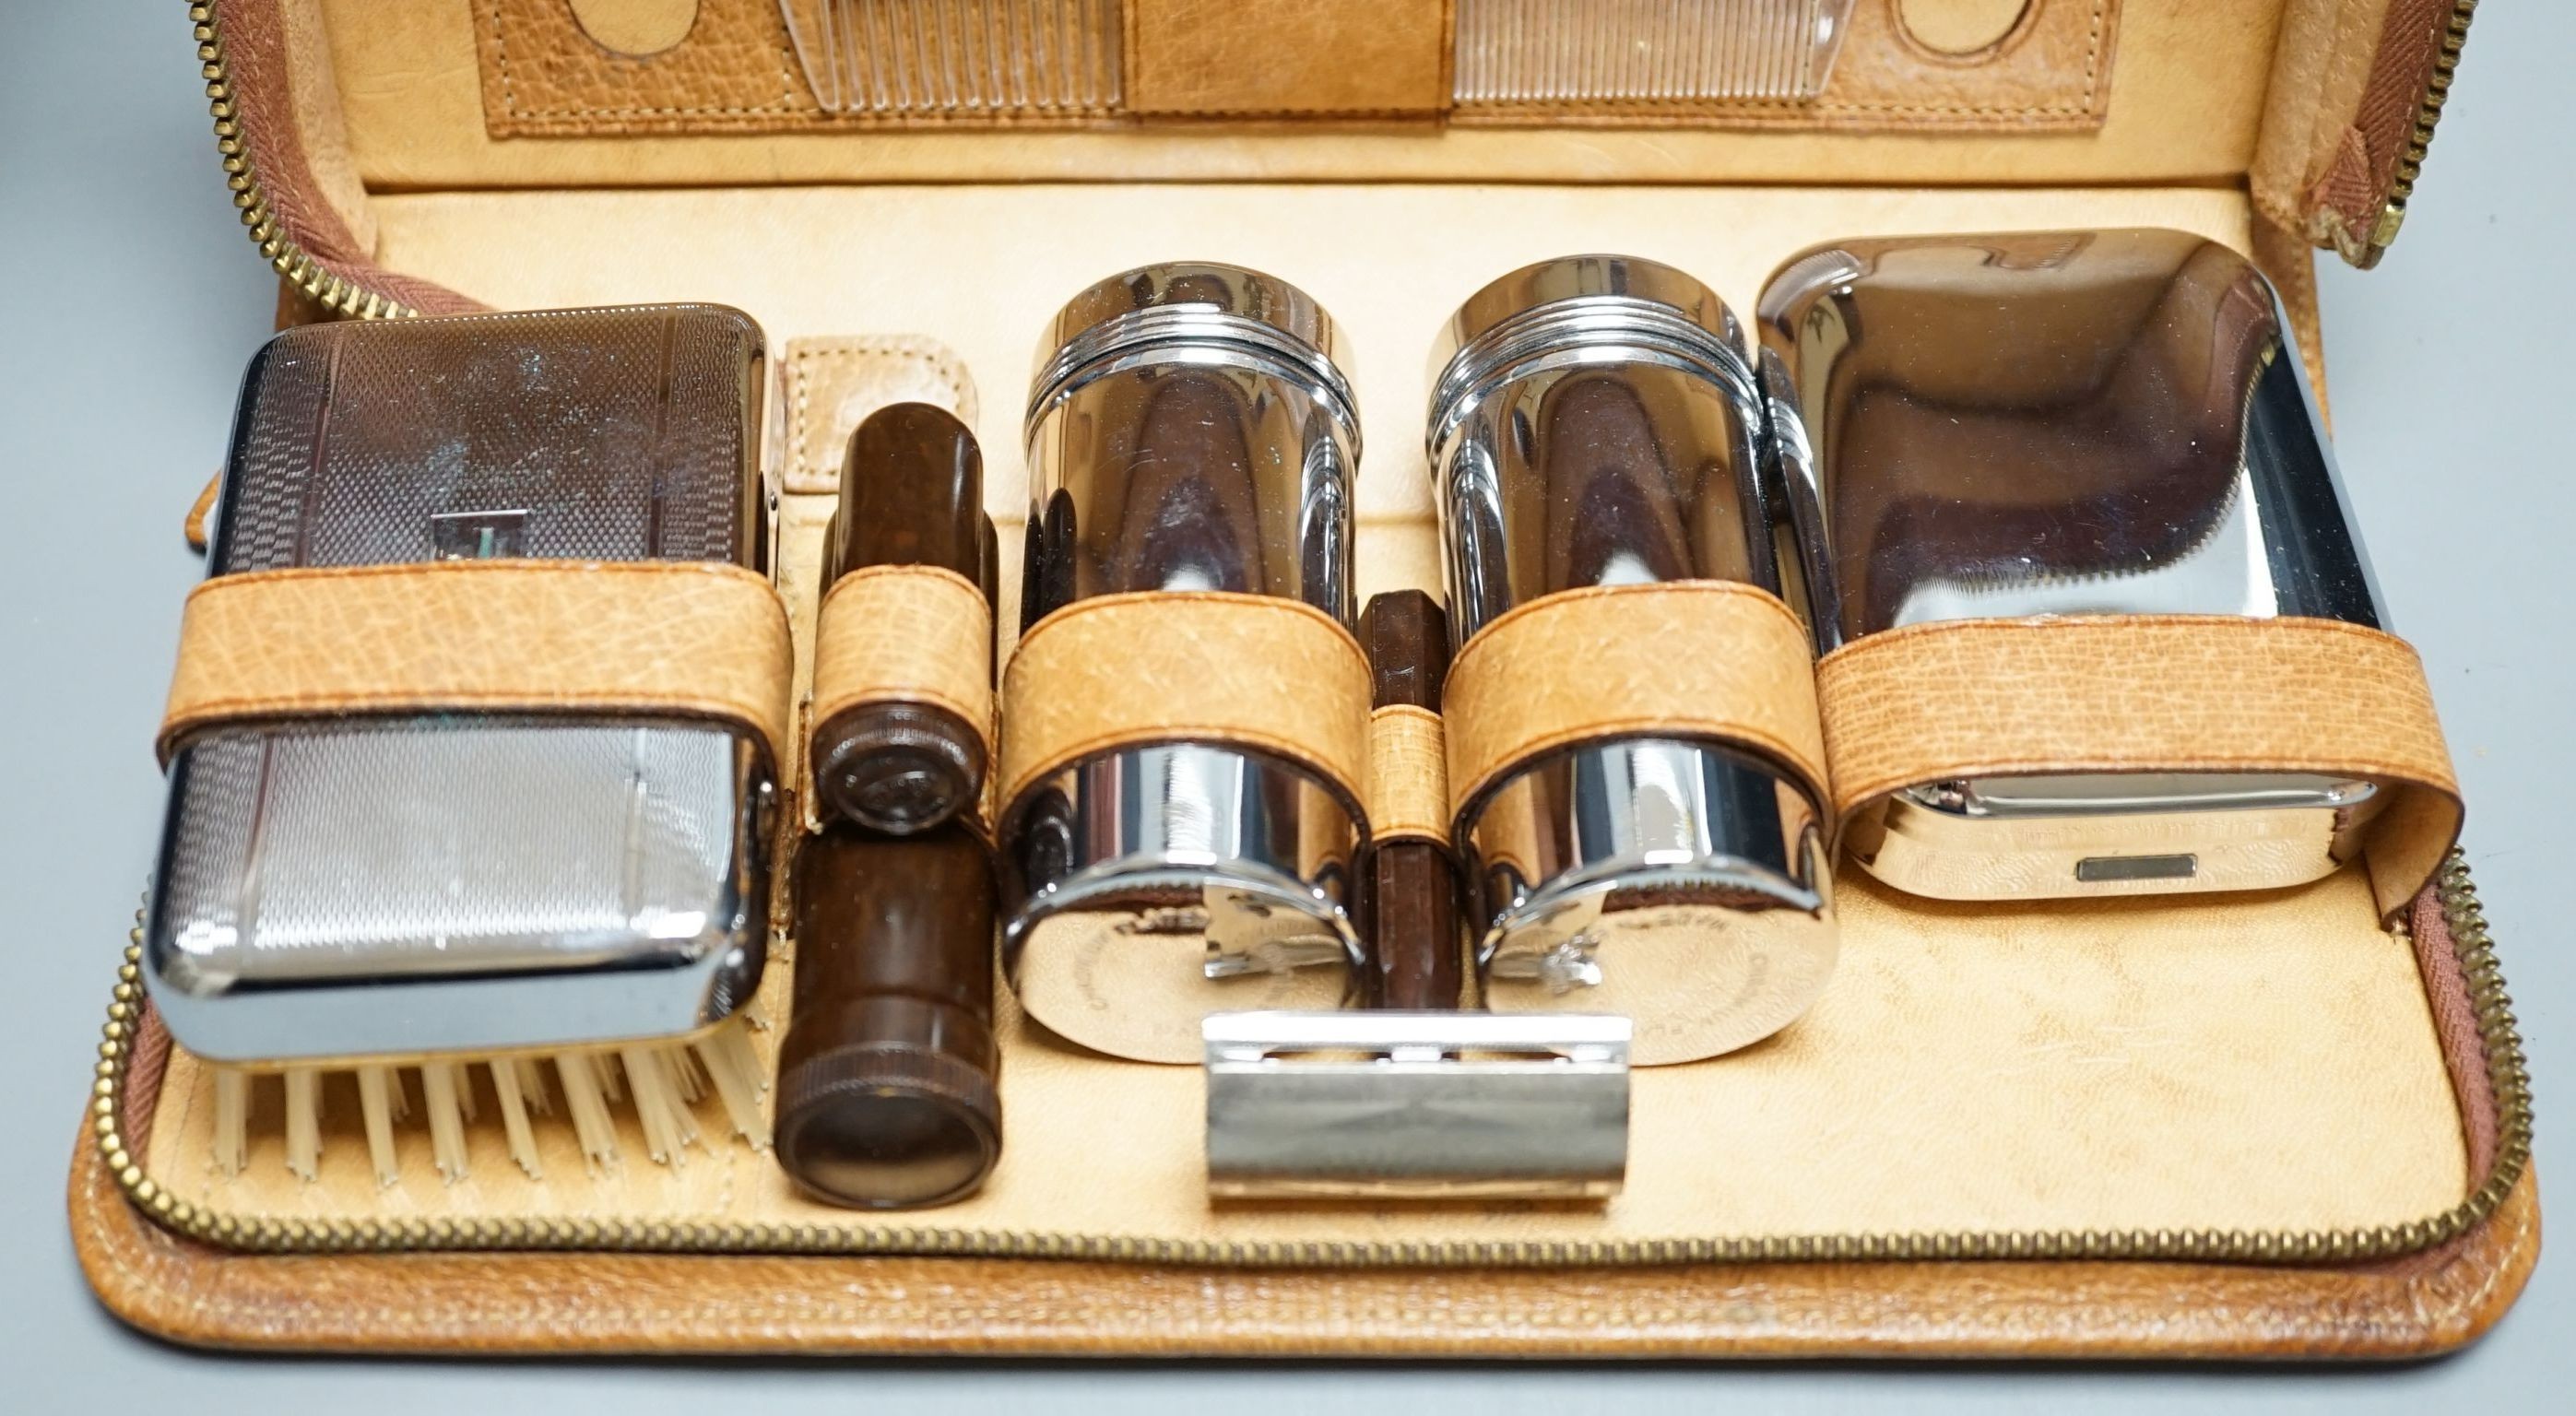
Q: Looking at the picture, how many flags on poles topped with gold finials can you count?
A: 0